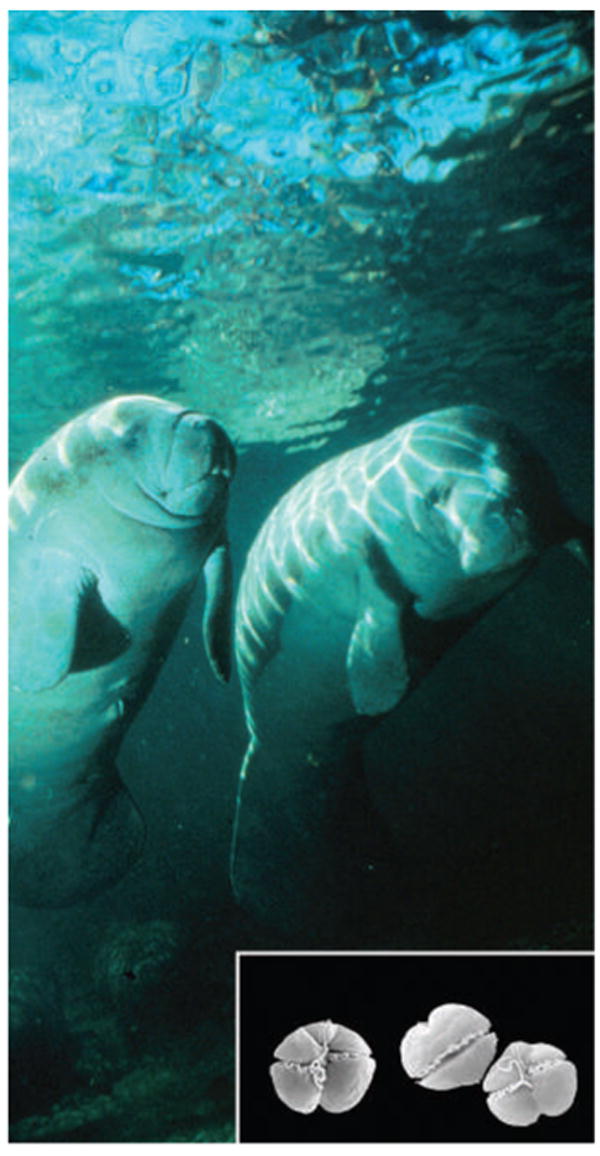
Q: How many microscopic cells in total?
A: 3